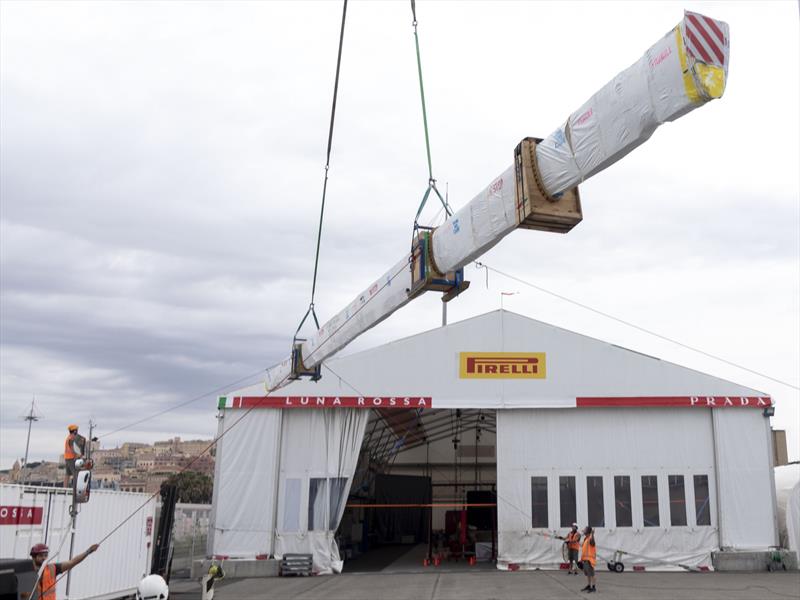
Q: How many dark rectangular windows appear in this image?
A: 7